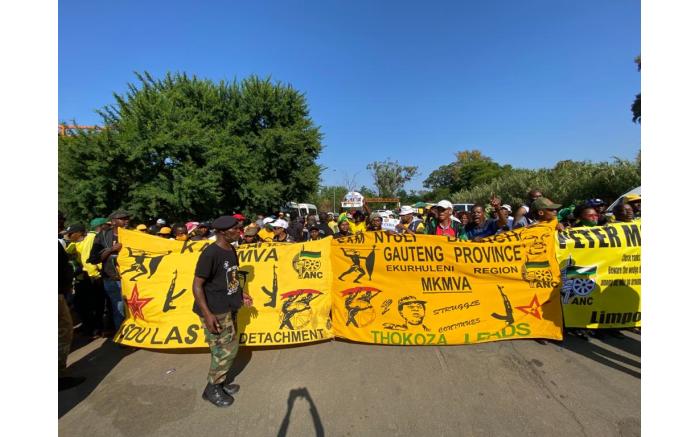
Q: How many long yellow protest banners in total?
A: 3